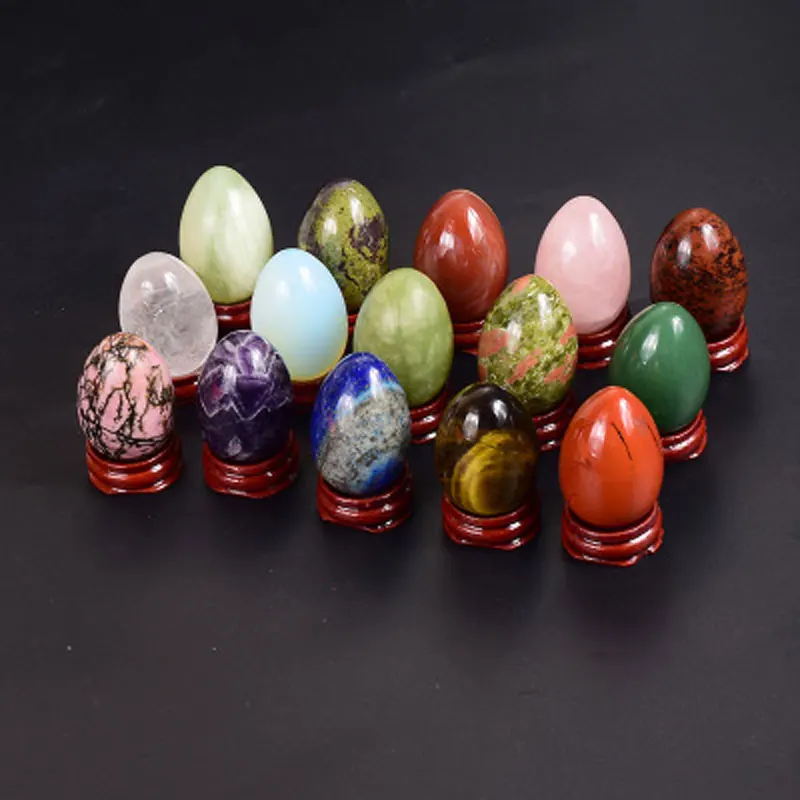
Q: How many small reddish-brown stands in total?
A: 15